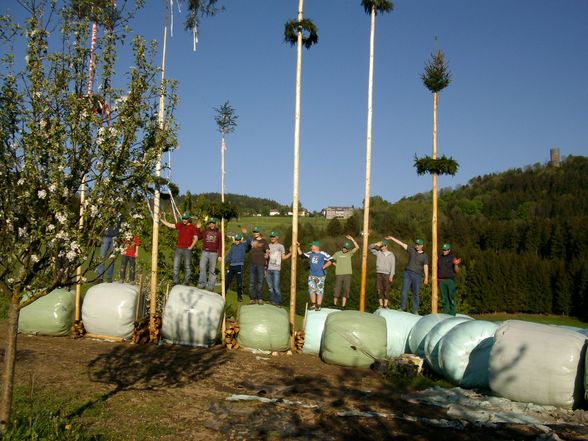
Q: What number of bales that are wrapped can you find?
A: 11